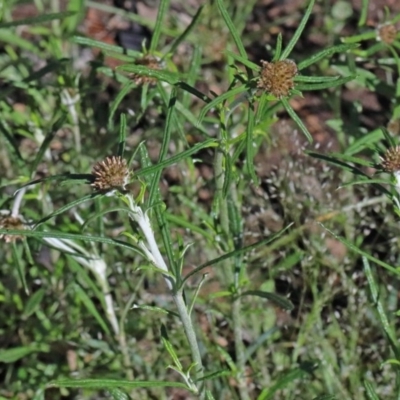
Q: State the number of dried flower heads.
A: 6